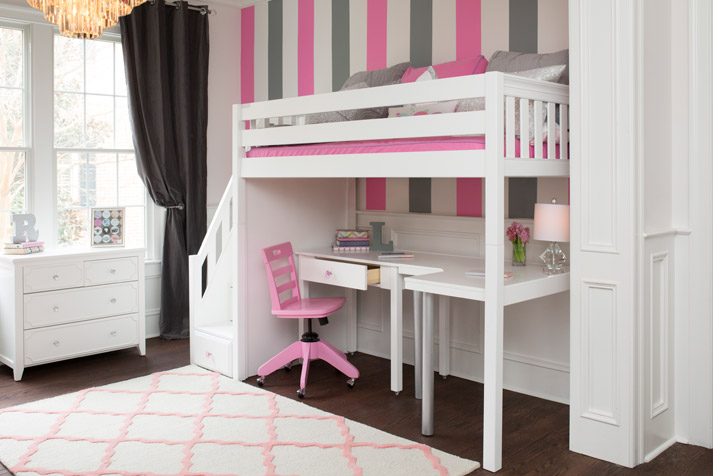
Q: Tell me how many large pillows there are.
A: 3